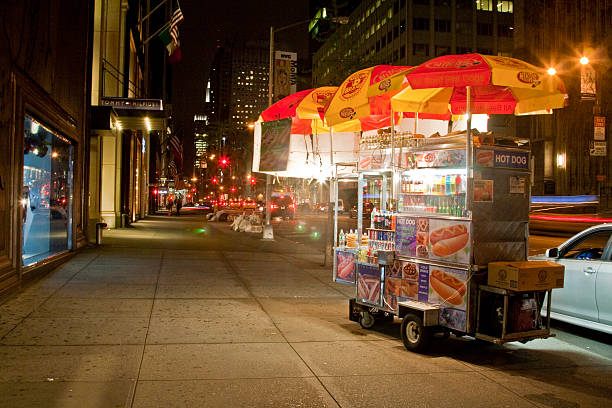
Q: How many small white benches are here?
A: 0